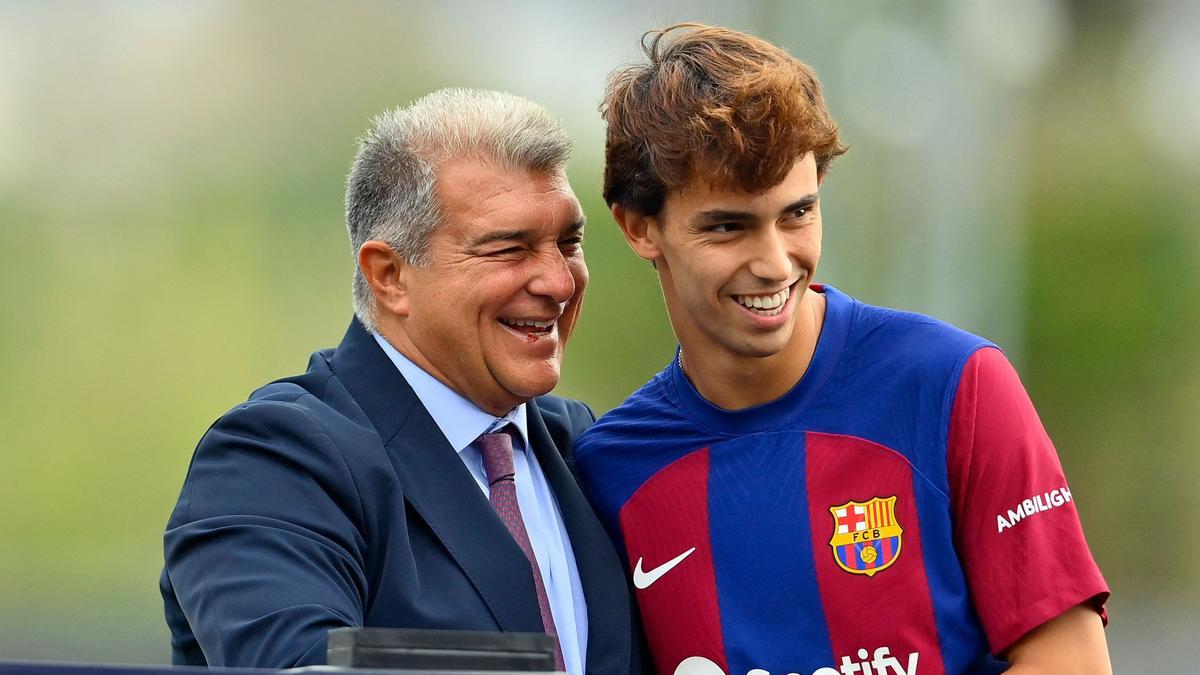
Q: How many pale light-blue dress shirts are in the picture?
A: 1